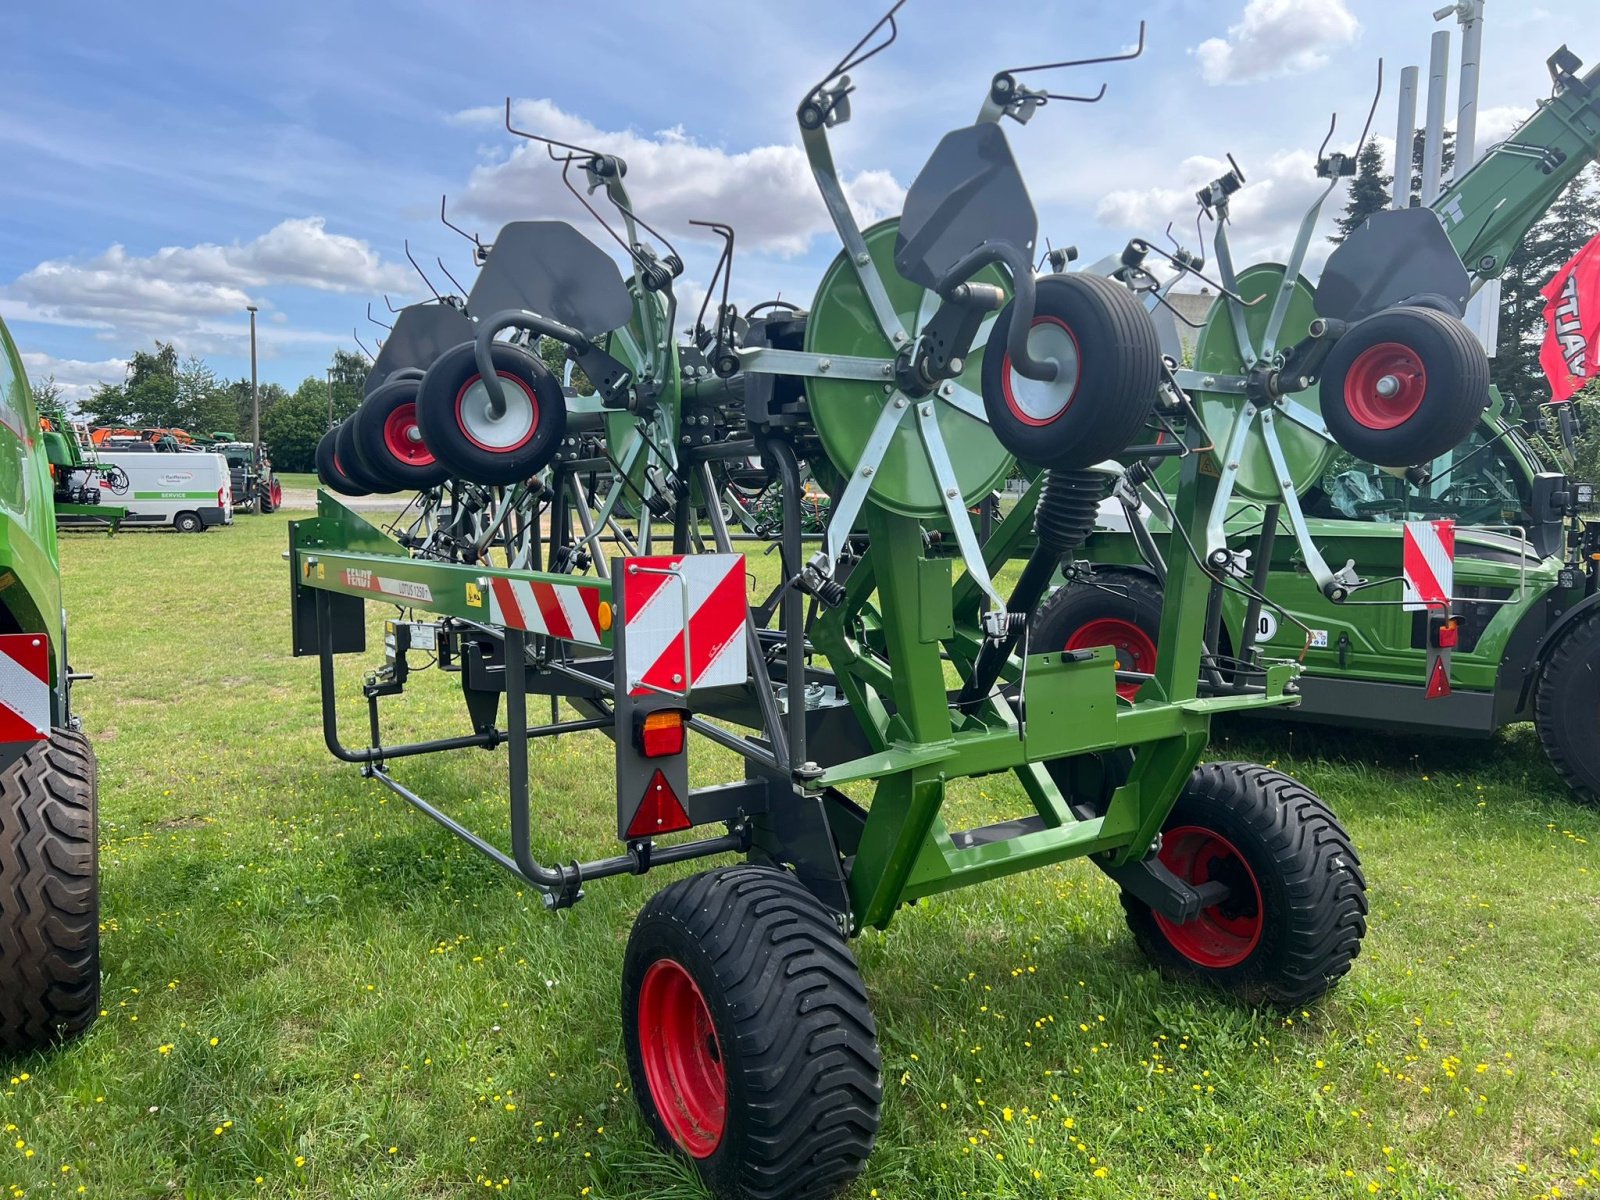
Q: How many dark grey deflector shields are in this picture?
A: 4